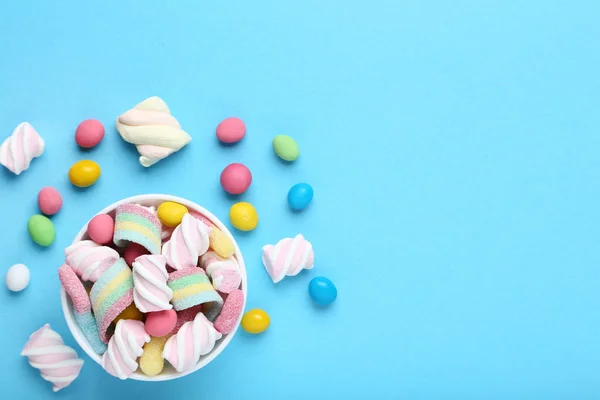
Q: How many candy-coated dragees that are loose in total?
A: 12